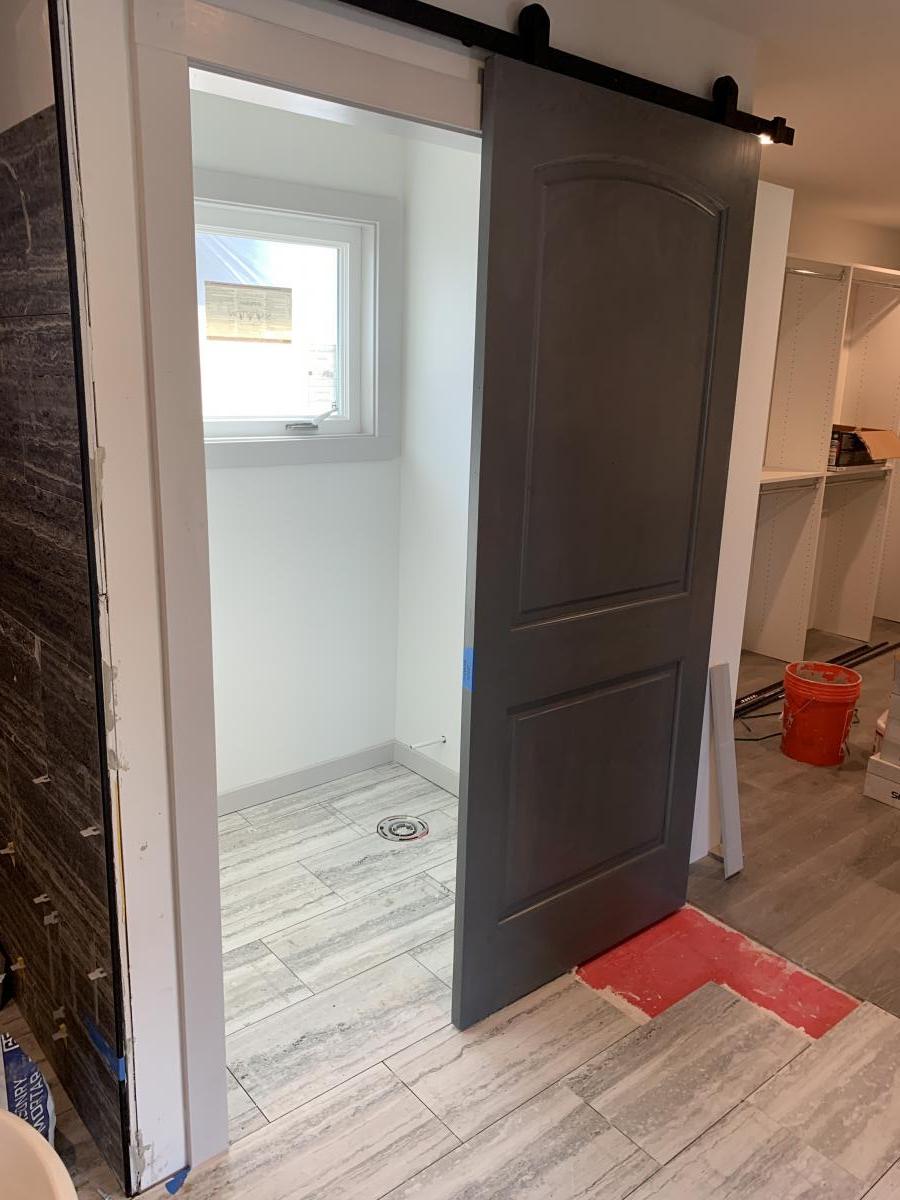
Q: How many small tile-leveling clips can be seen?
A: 9